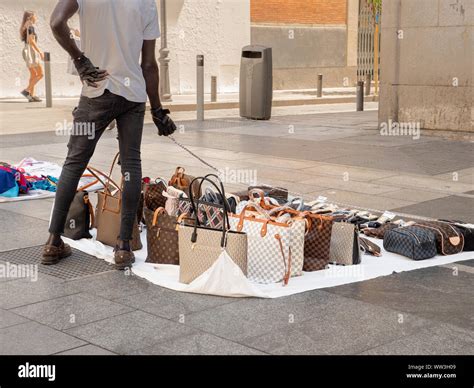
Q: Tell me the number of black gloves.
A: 2